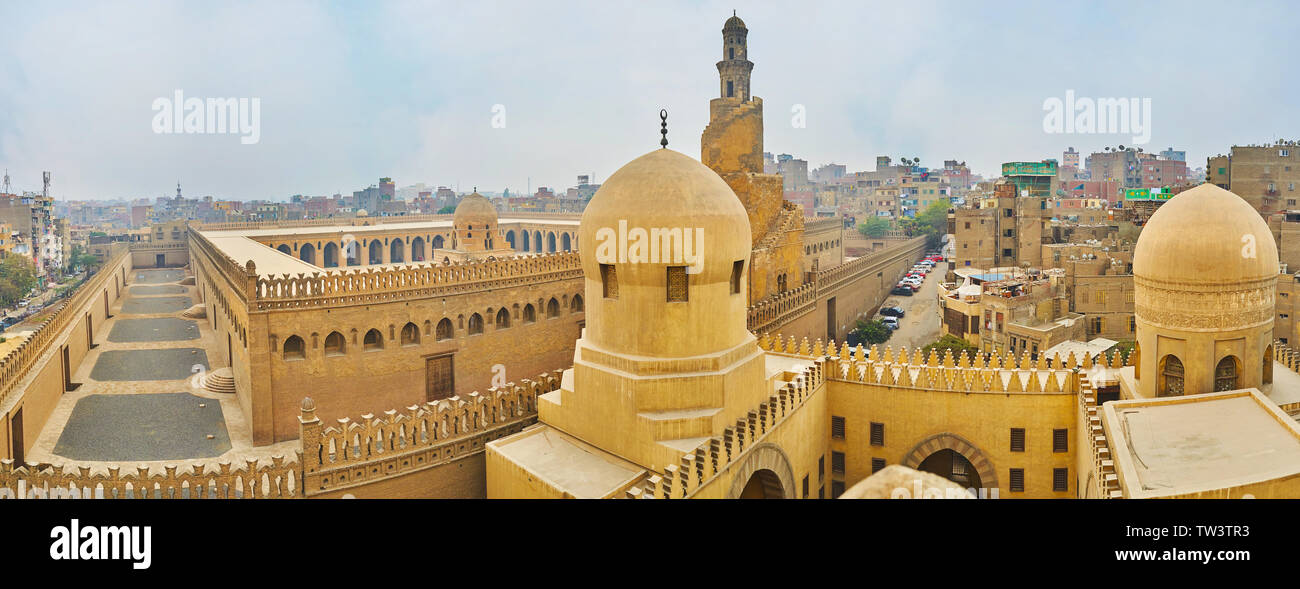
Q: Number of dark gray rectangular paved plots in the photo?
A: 6